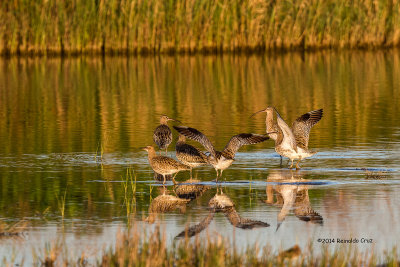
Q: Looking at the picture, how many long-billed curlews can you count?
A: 6